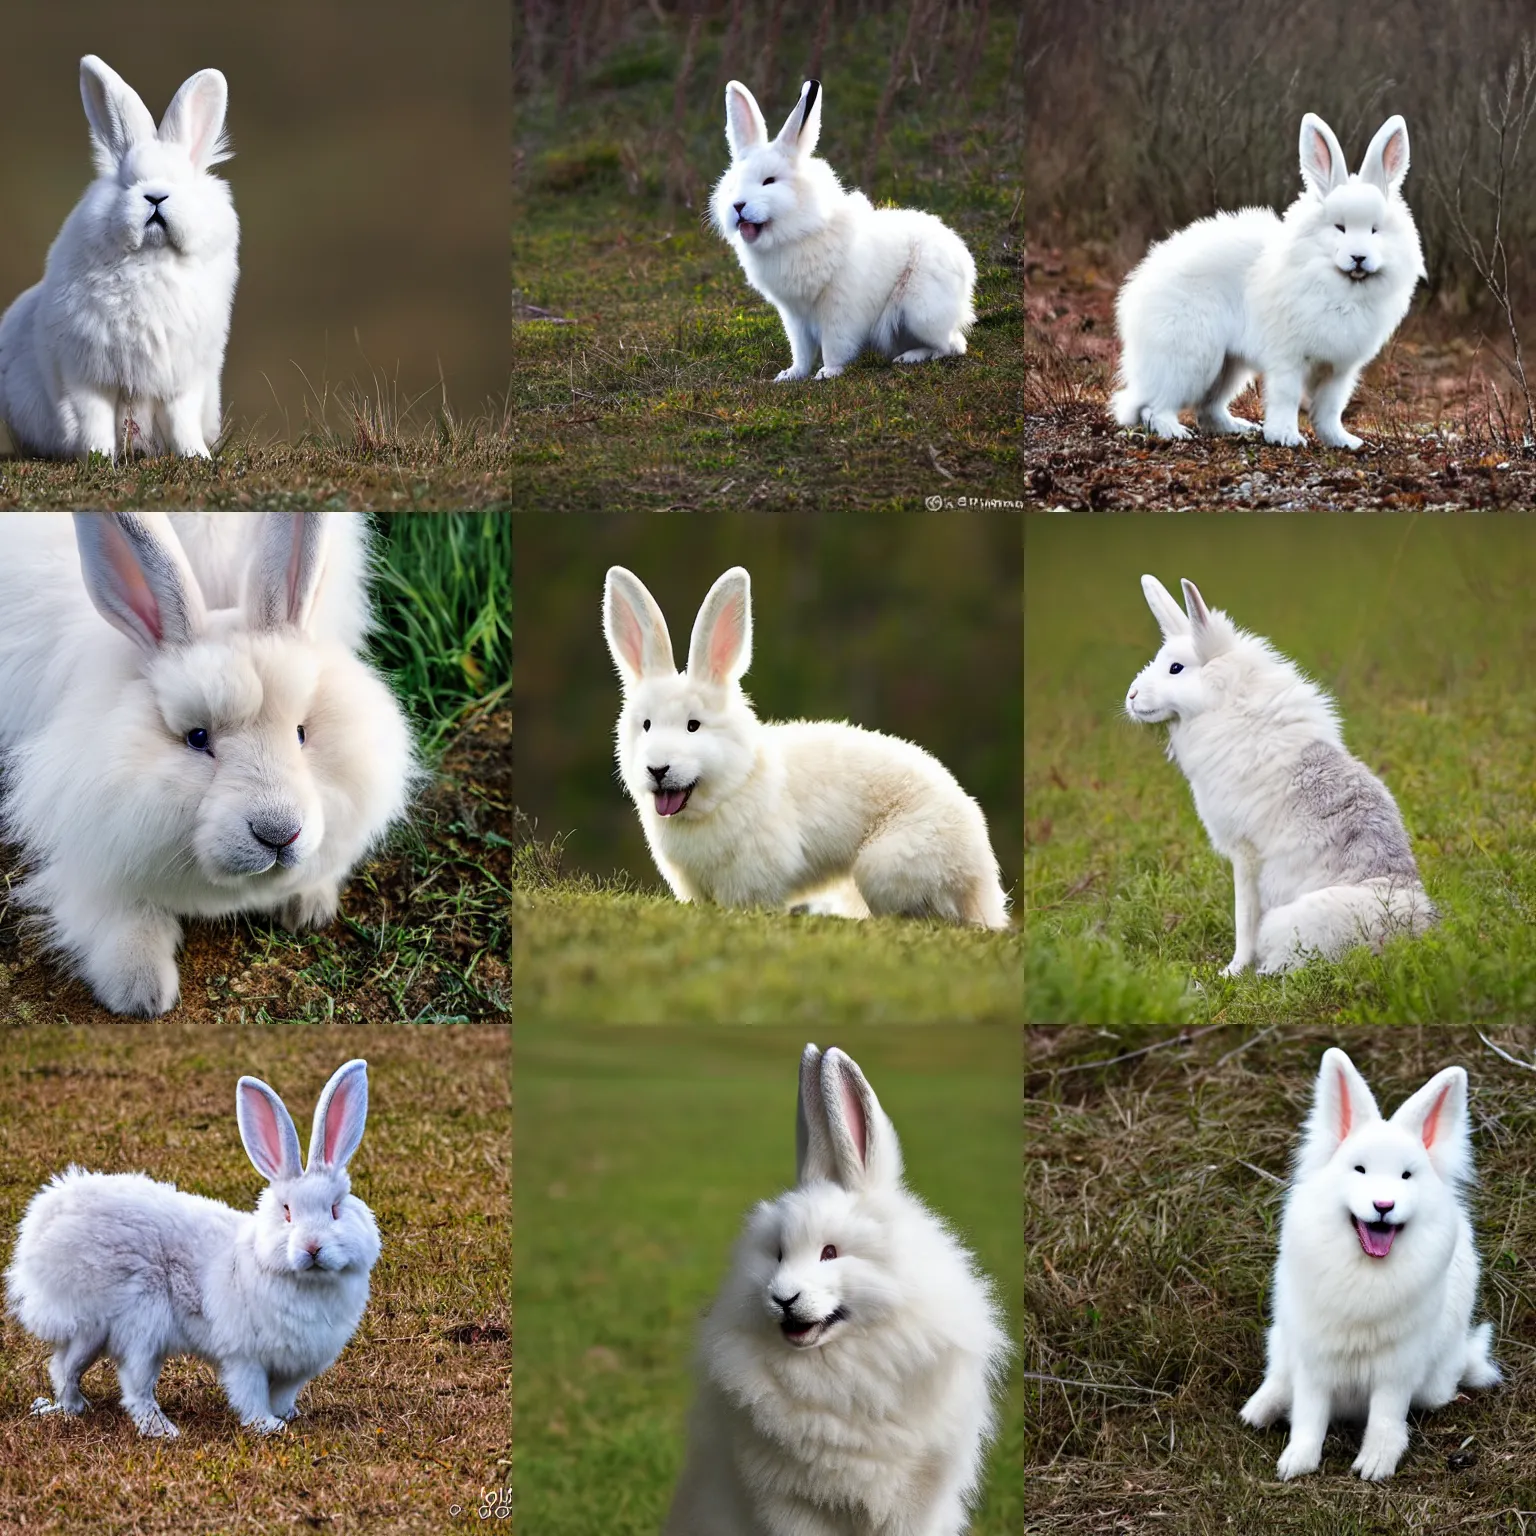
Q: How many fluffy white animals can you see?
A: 9